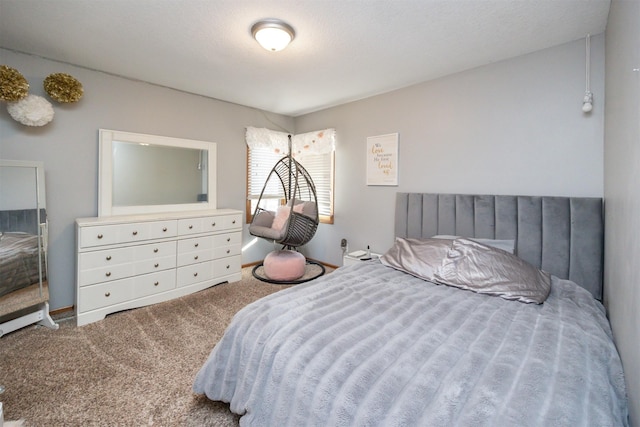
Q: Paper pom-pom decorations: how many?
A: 3